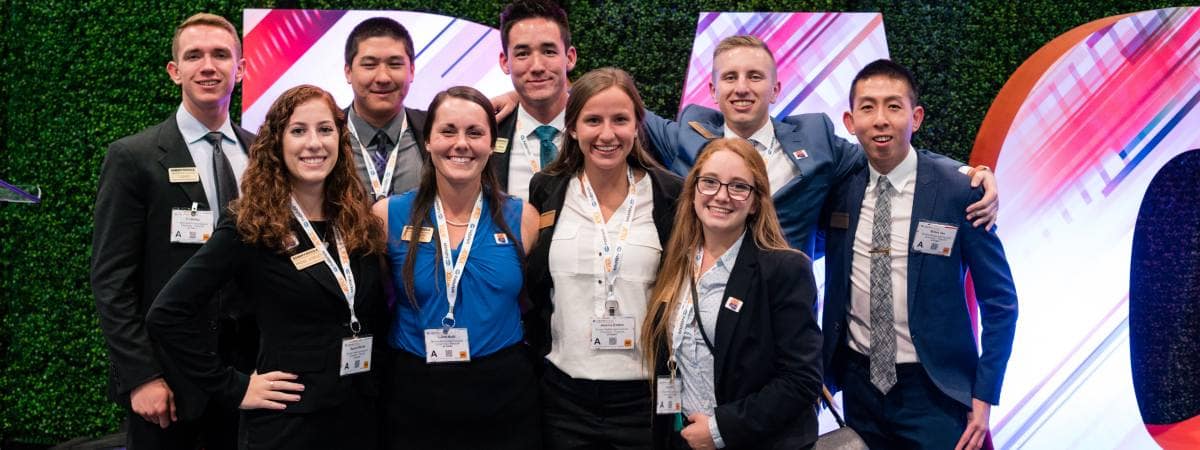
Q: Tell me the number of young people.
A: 9